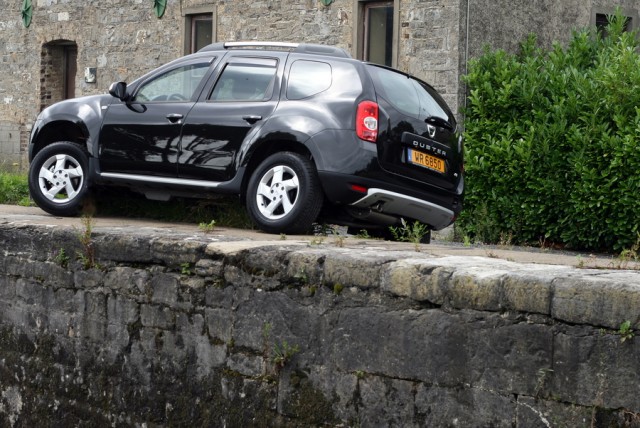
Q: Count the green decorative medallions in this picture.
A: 3